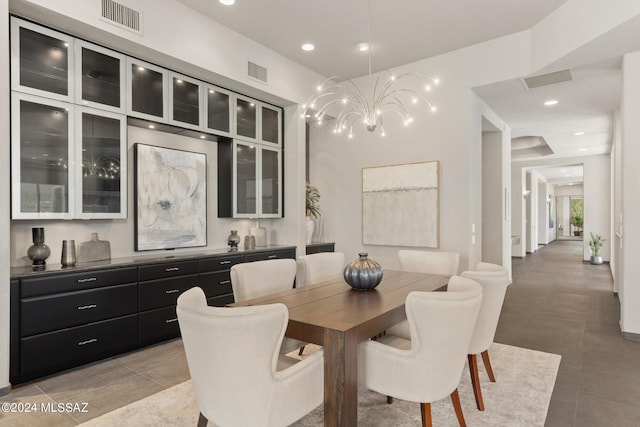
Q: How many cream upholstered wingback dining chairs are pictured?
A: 6